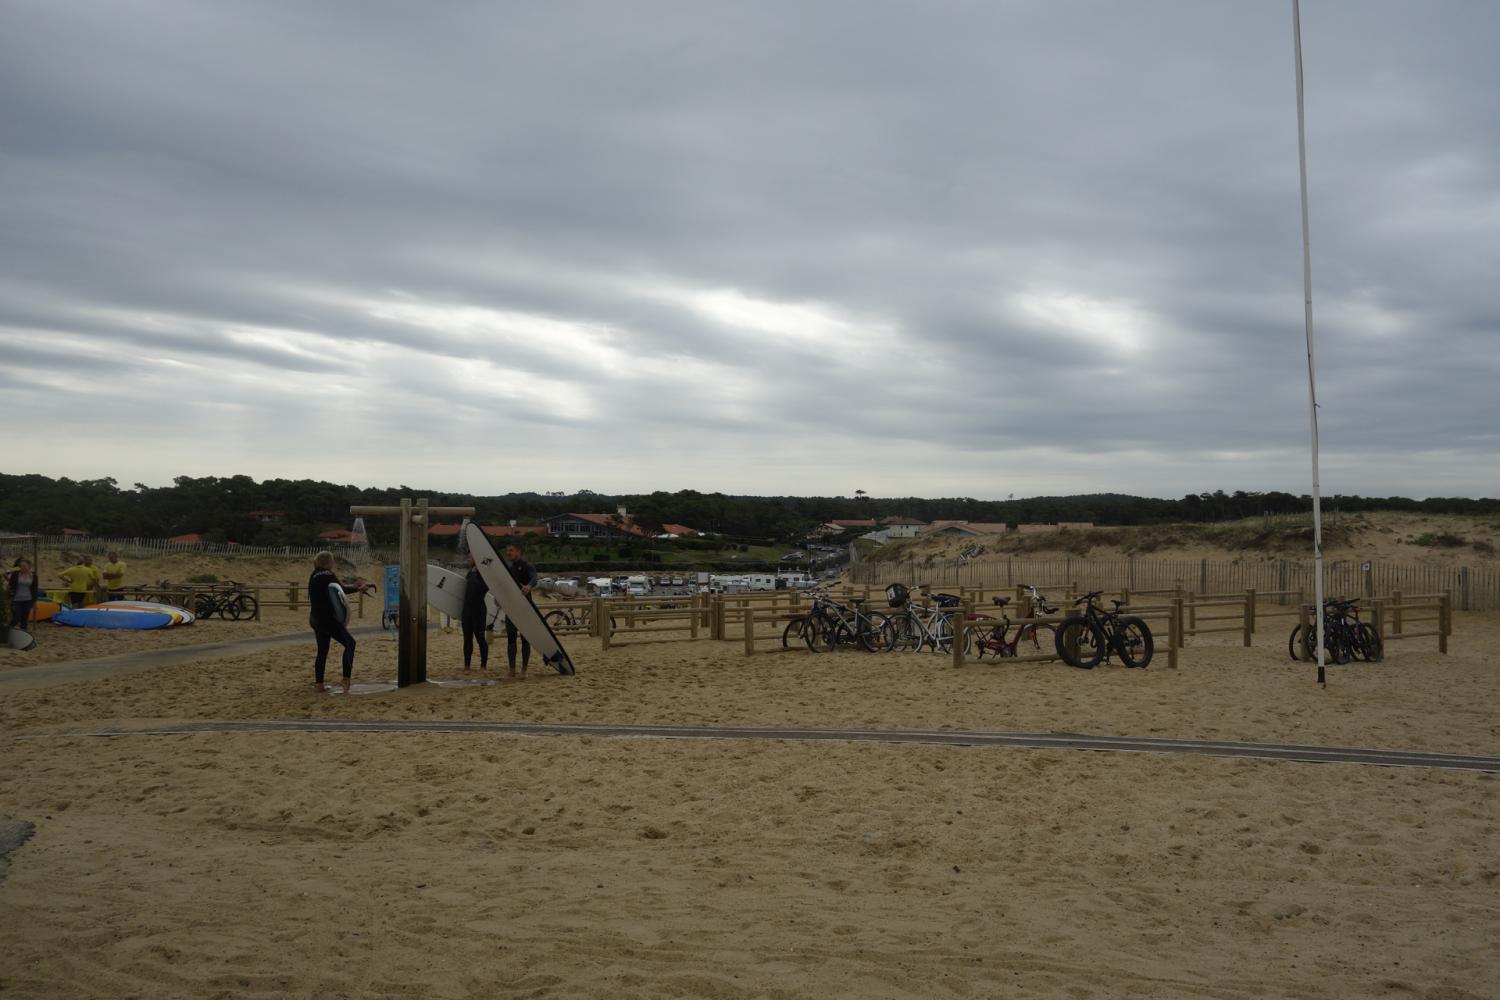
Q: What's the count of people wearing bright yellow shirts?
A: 3